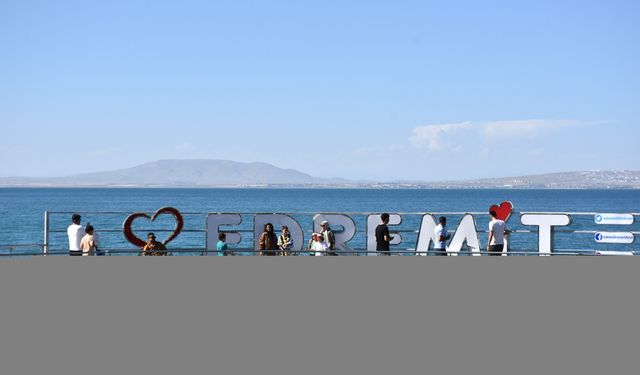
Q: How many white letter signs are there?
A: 7